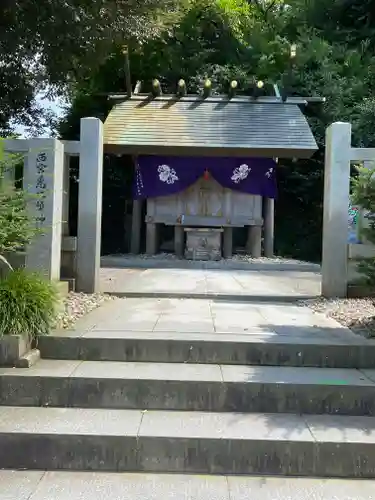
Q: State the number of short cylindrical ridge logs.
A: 5